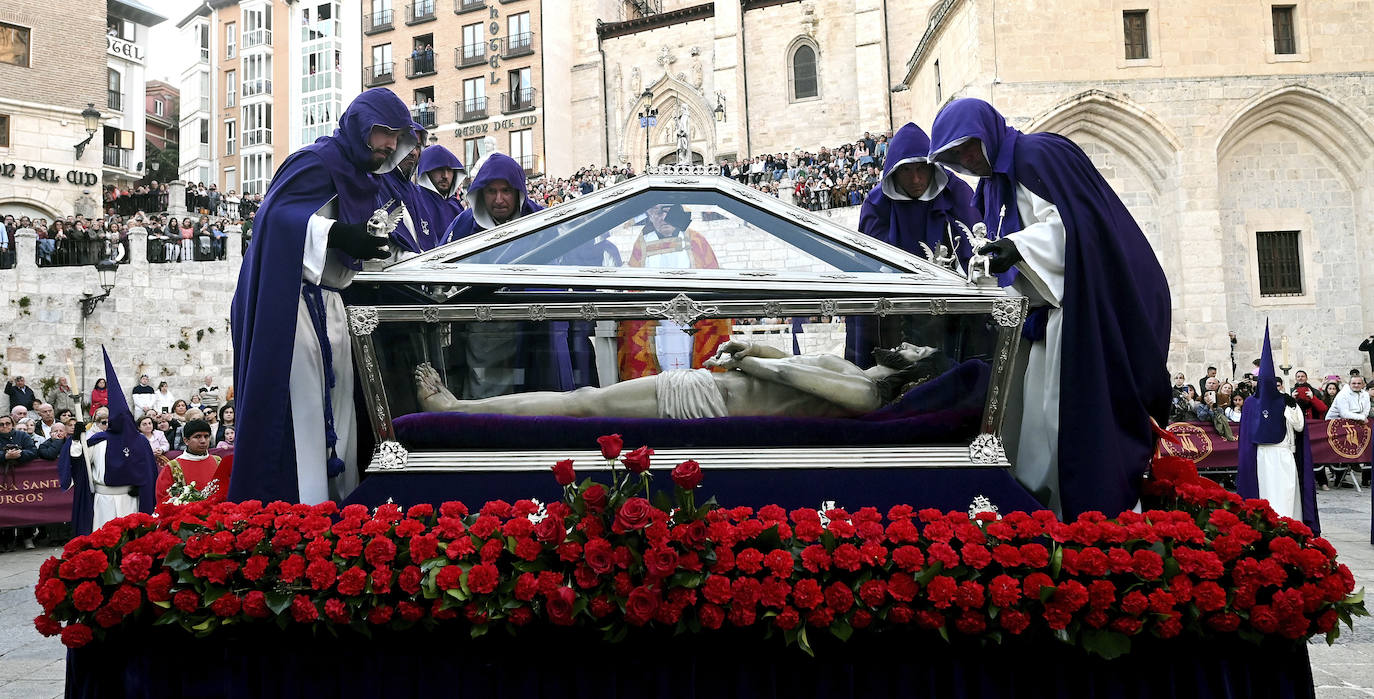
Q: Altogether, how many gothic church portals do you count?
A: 1